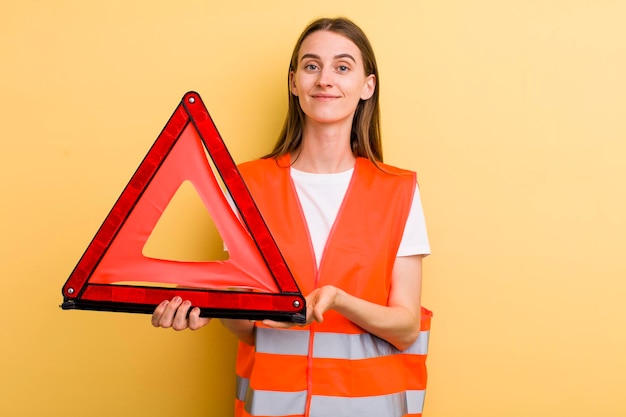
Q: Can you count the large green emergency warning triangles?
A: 0